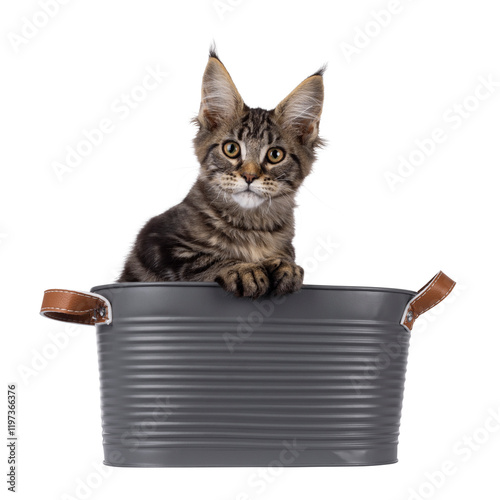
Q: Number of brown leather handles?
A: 2